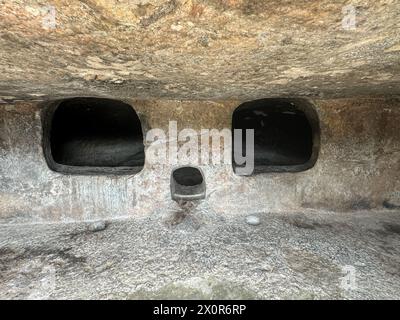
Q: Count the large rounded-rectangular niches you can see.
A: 2